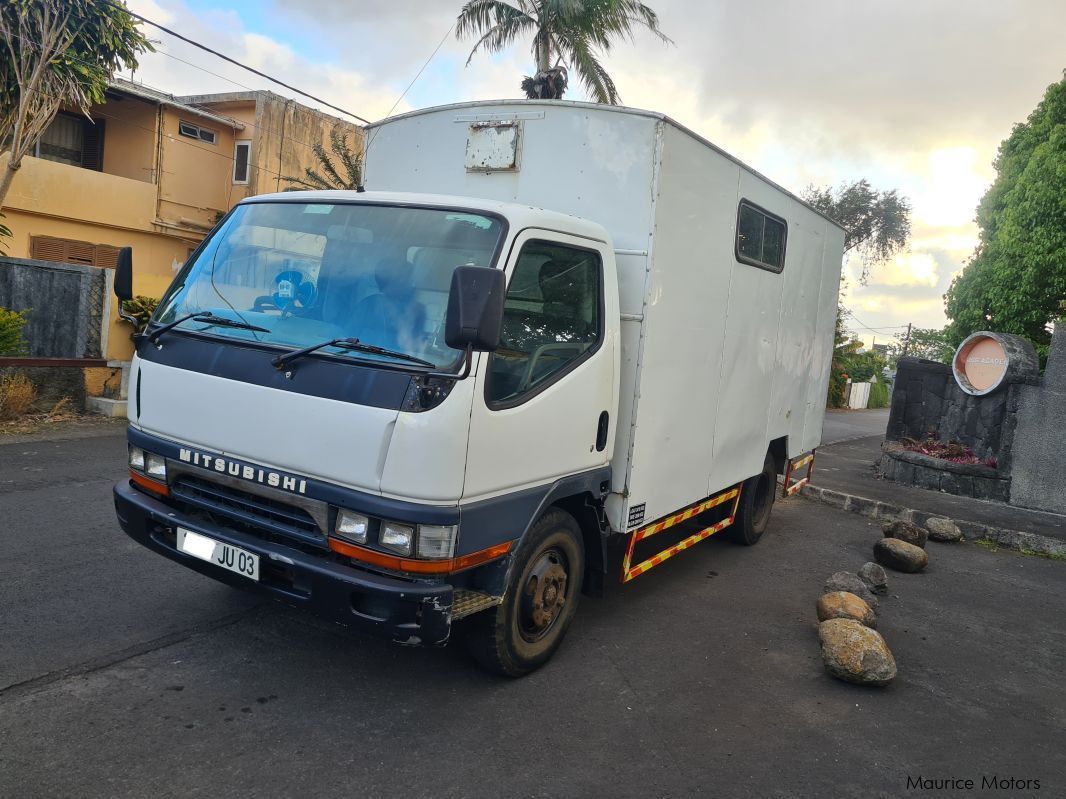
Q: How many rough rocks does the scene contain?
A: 7